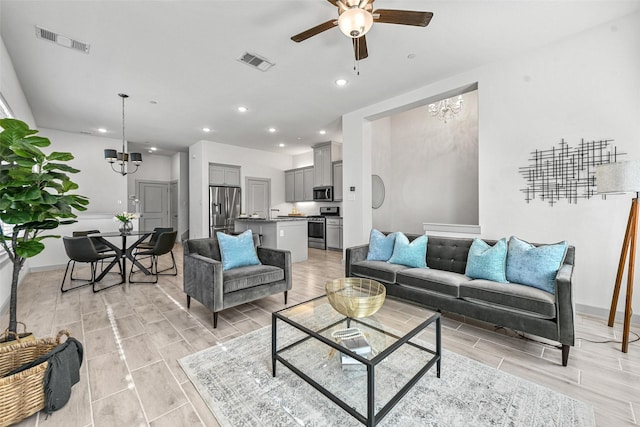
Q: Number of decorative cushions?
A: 5